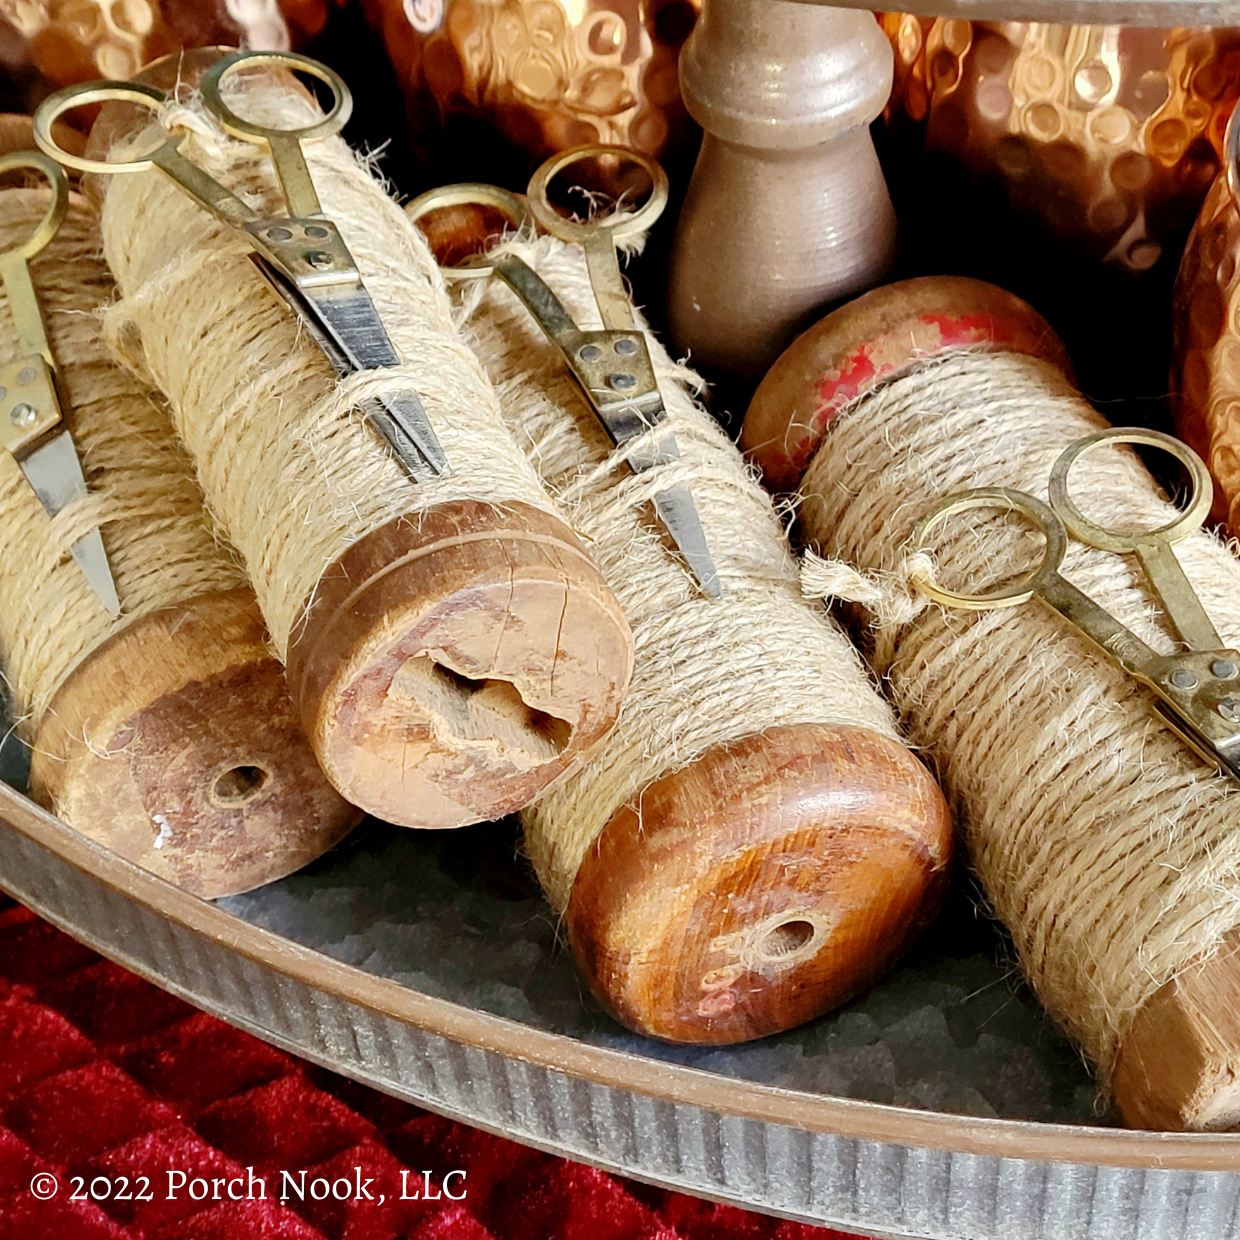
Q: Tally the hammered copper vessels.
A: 4